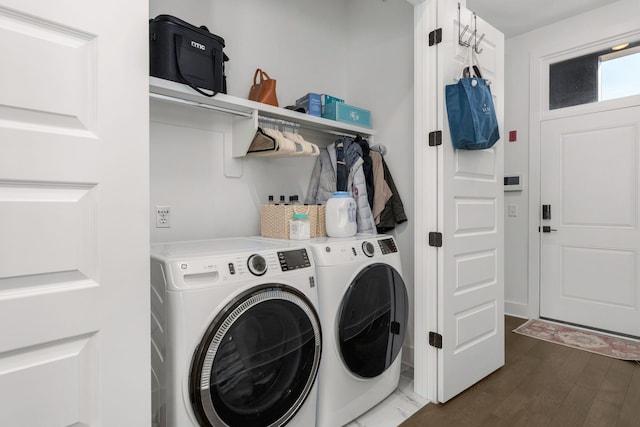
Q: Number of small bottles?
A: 4